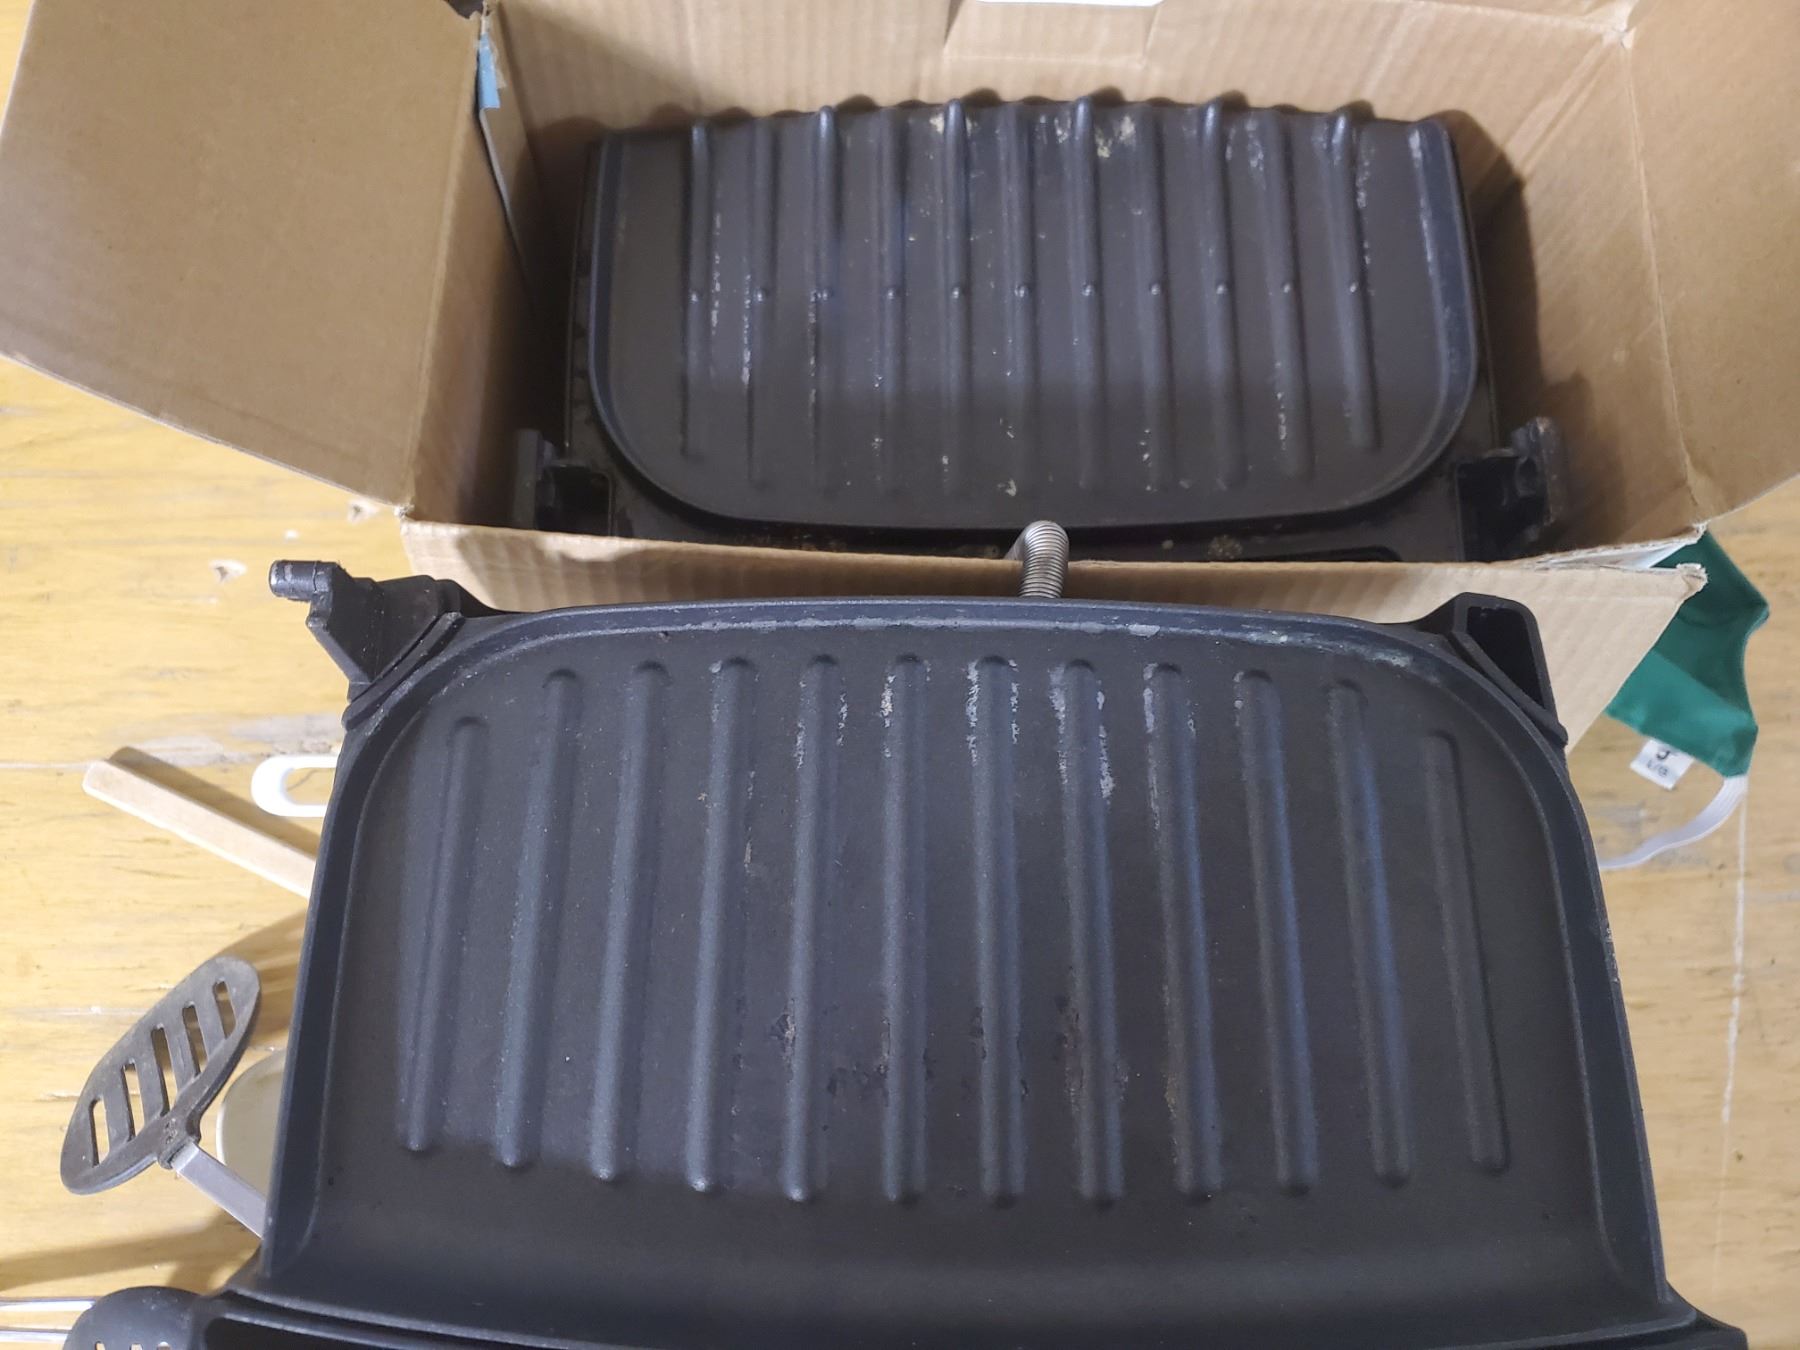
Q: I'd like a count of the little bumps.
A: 11